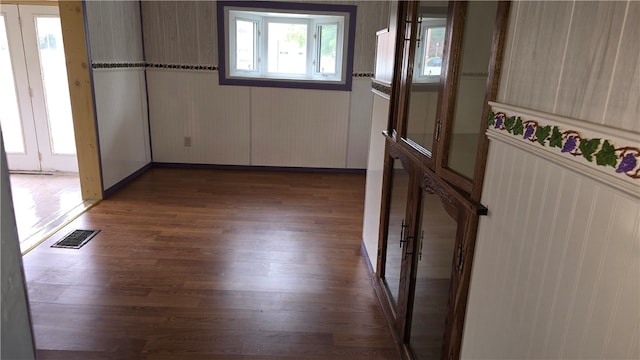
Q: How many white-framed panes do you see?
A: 5